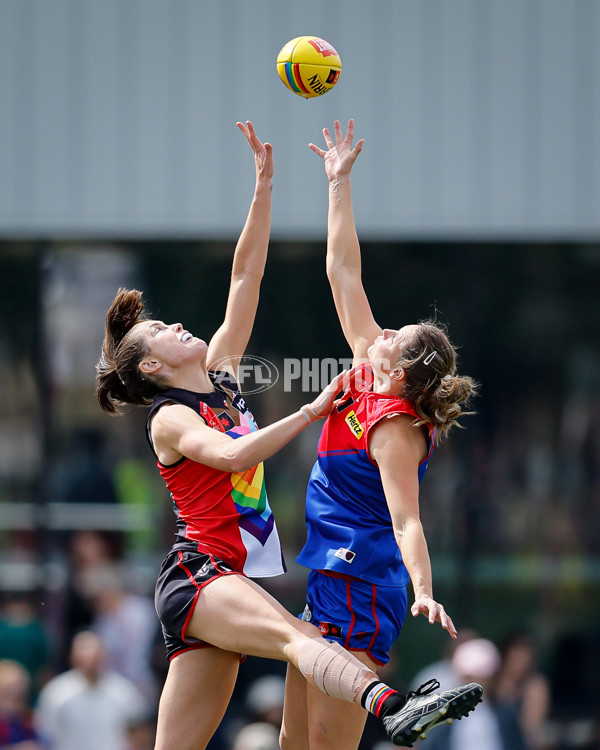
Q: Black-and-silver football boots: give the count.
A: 1